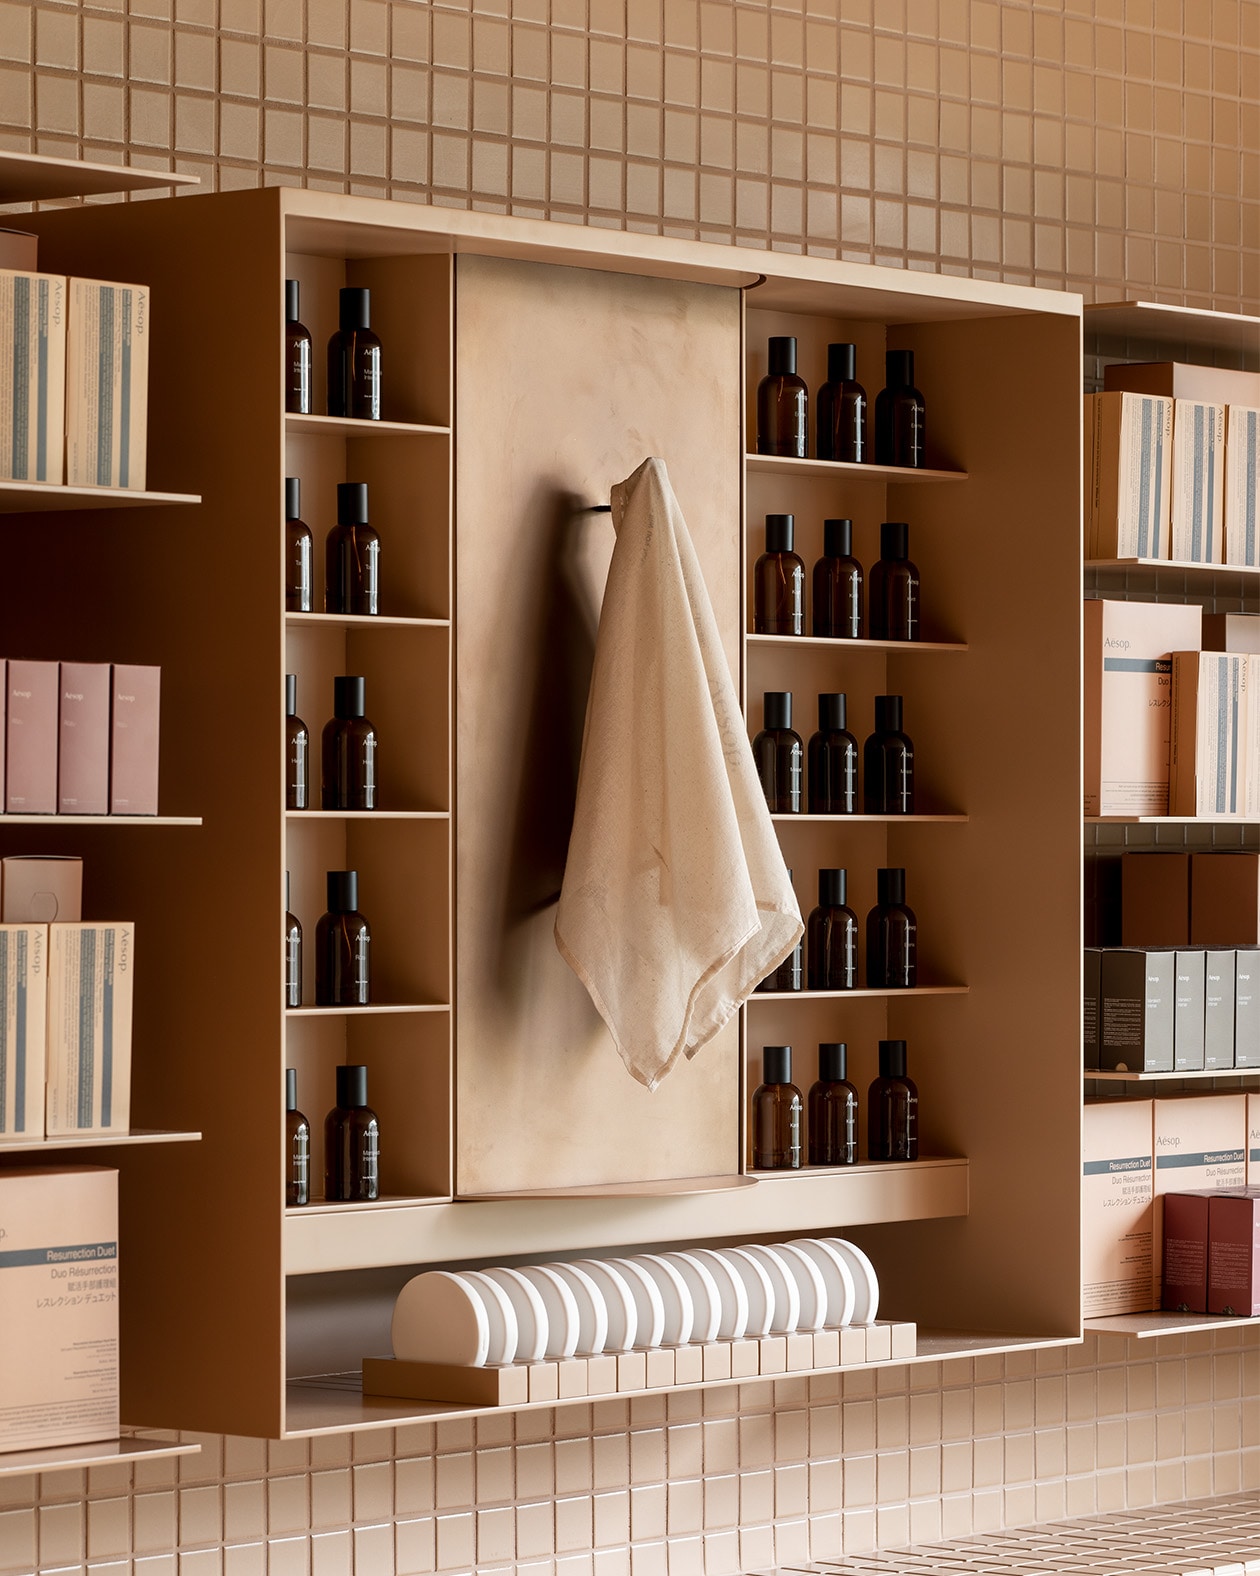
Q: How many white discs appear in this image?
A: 15